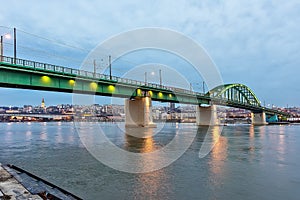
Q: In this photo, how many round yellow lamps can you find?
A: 8